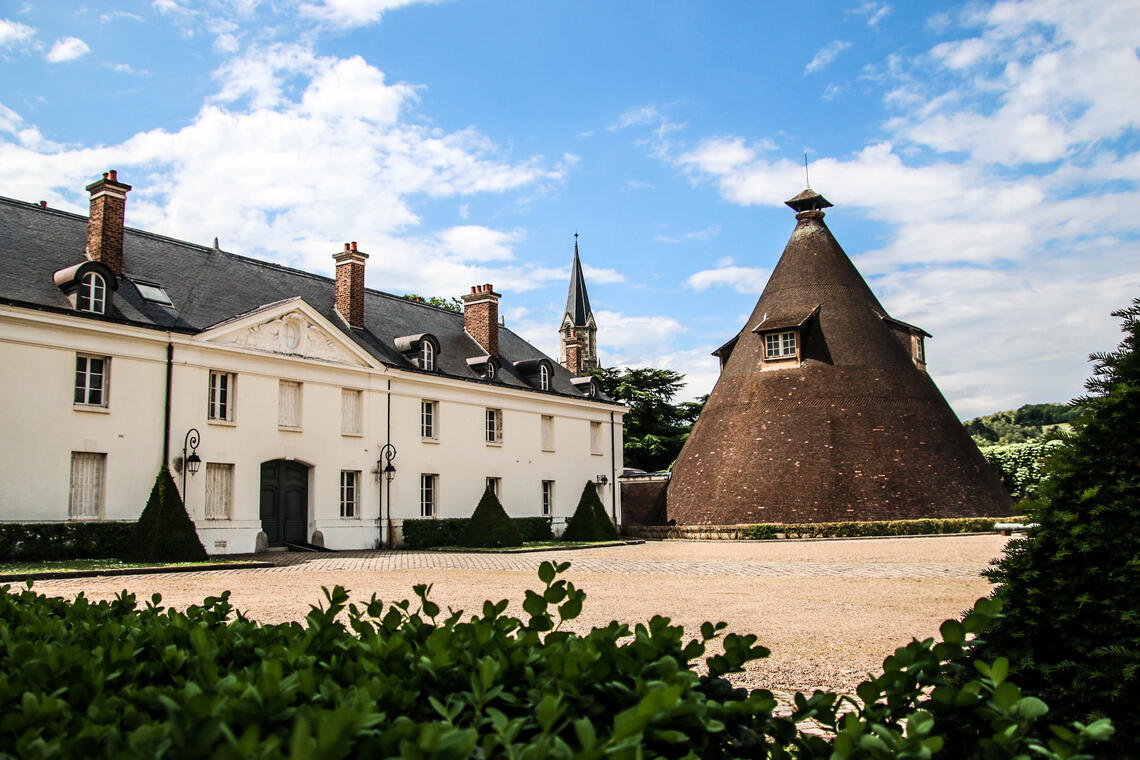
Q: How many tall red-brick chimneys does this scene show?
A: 4